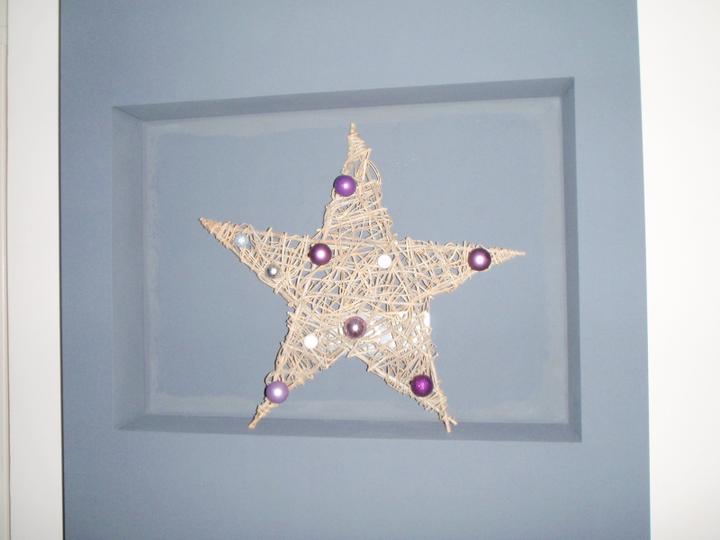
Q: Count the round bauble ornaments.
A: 10